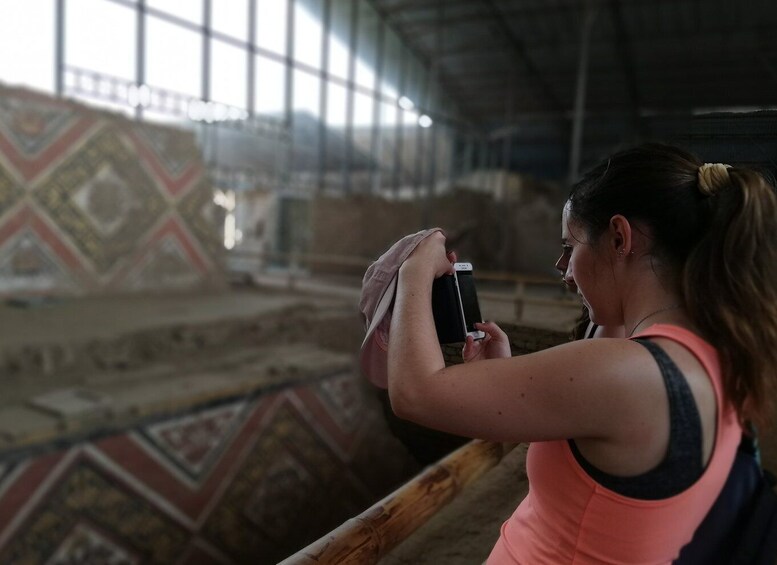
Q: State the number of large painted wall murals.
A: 2